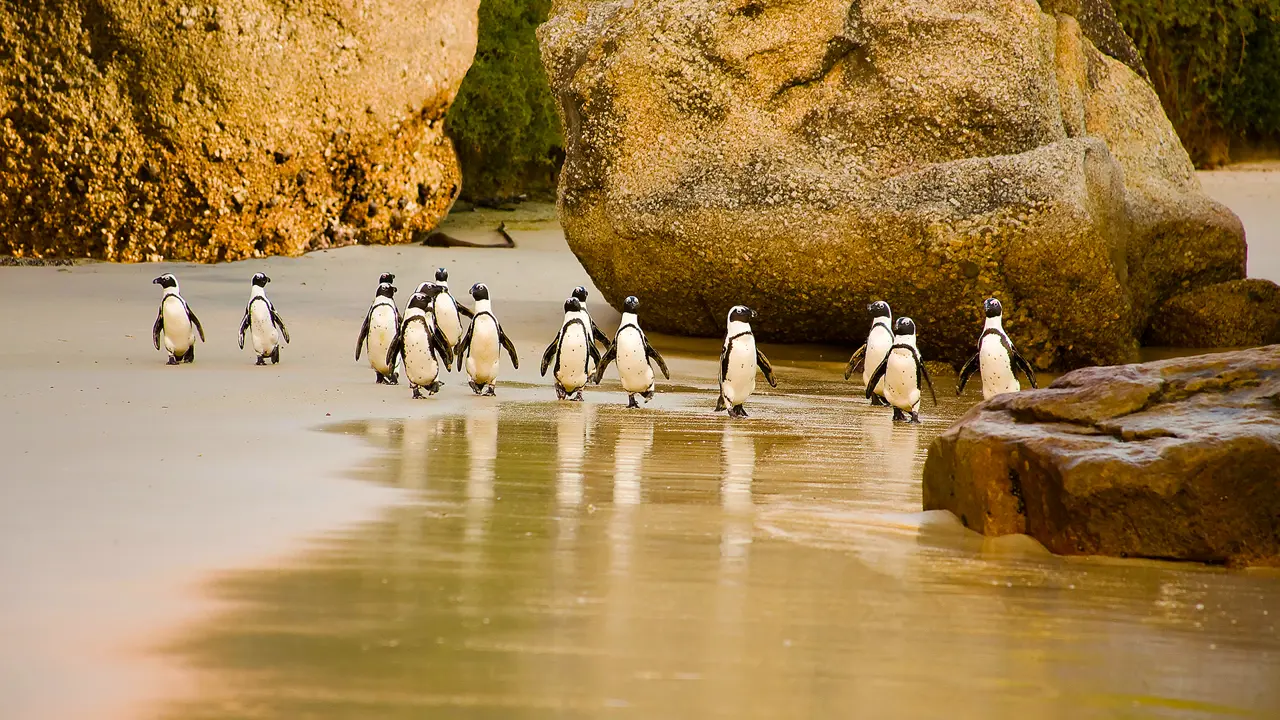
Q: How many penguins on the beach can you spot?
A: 15